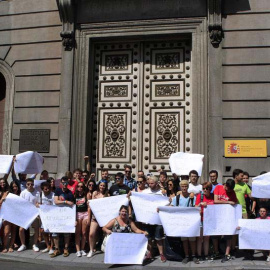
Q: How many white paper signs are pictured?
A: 12